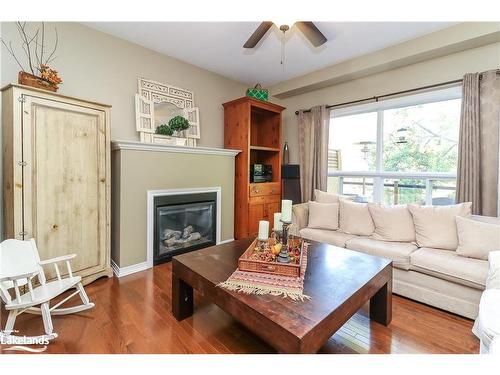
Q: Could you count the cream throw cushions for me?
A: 6